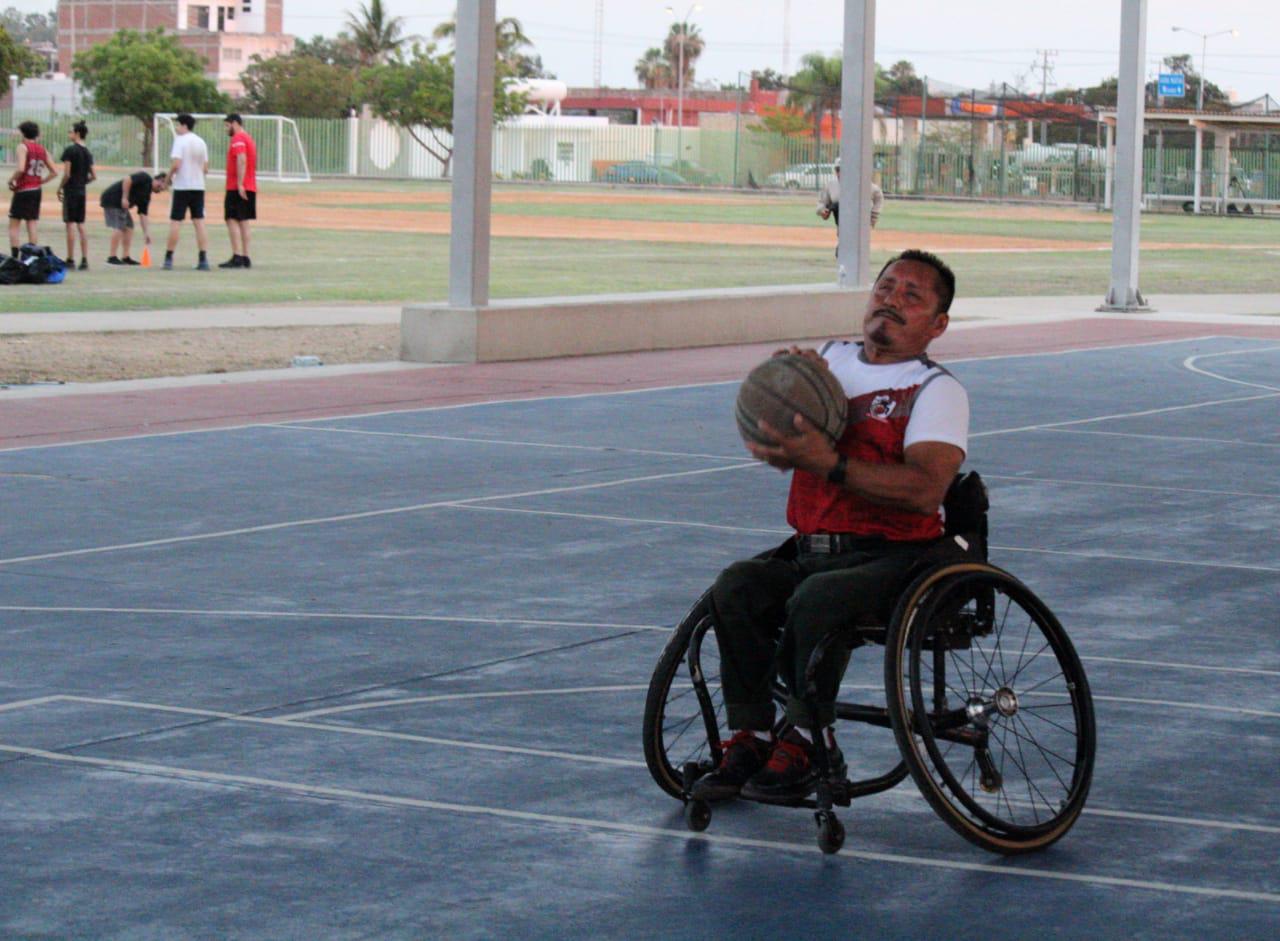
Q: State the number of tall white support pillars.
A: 3